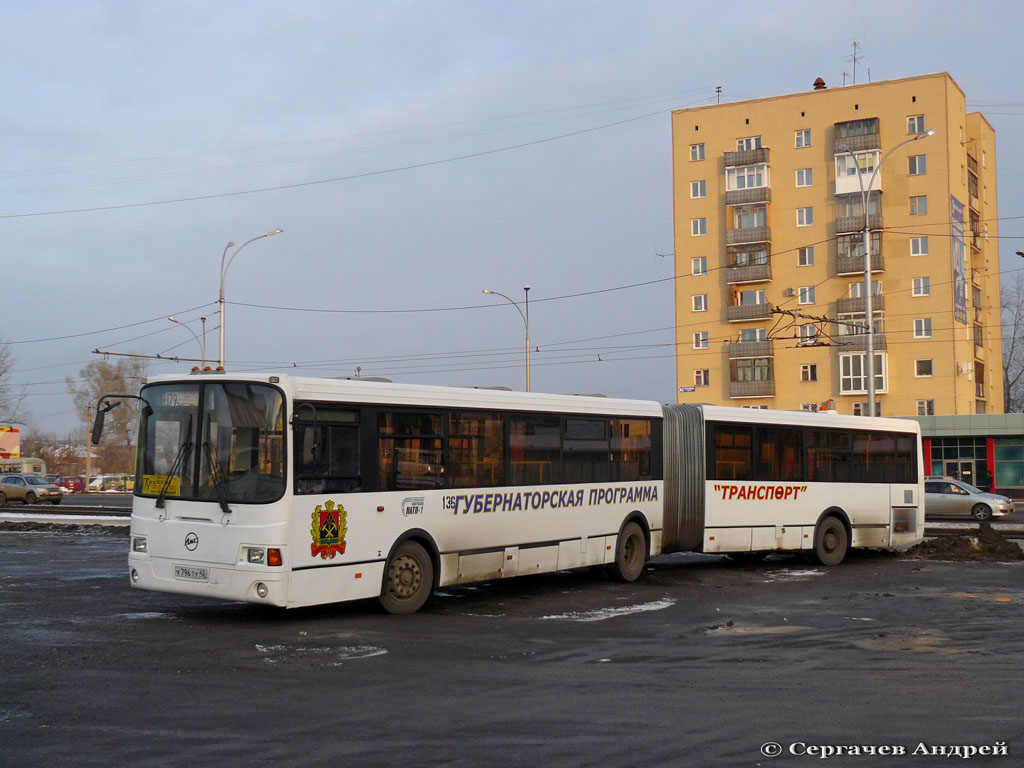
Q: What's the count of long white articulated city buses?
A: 1